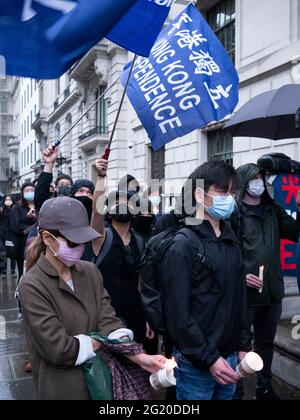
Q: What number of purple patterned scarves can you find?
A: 1